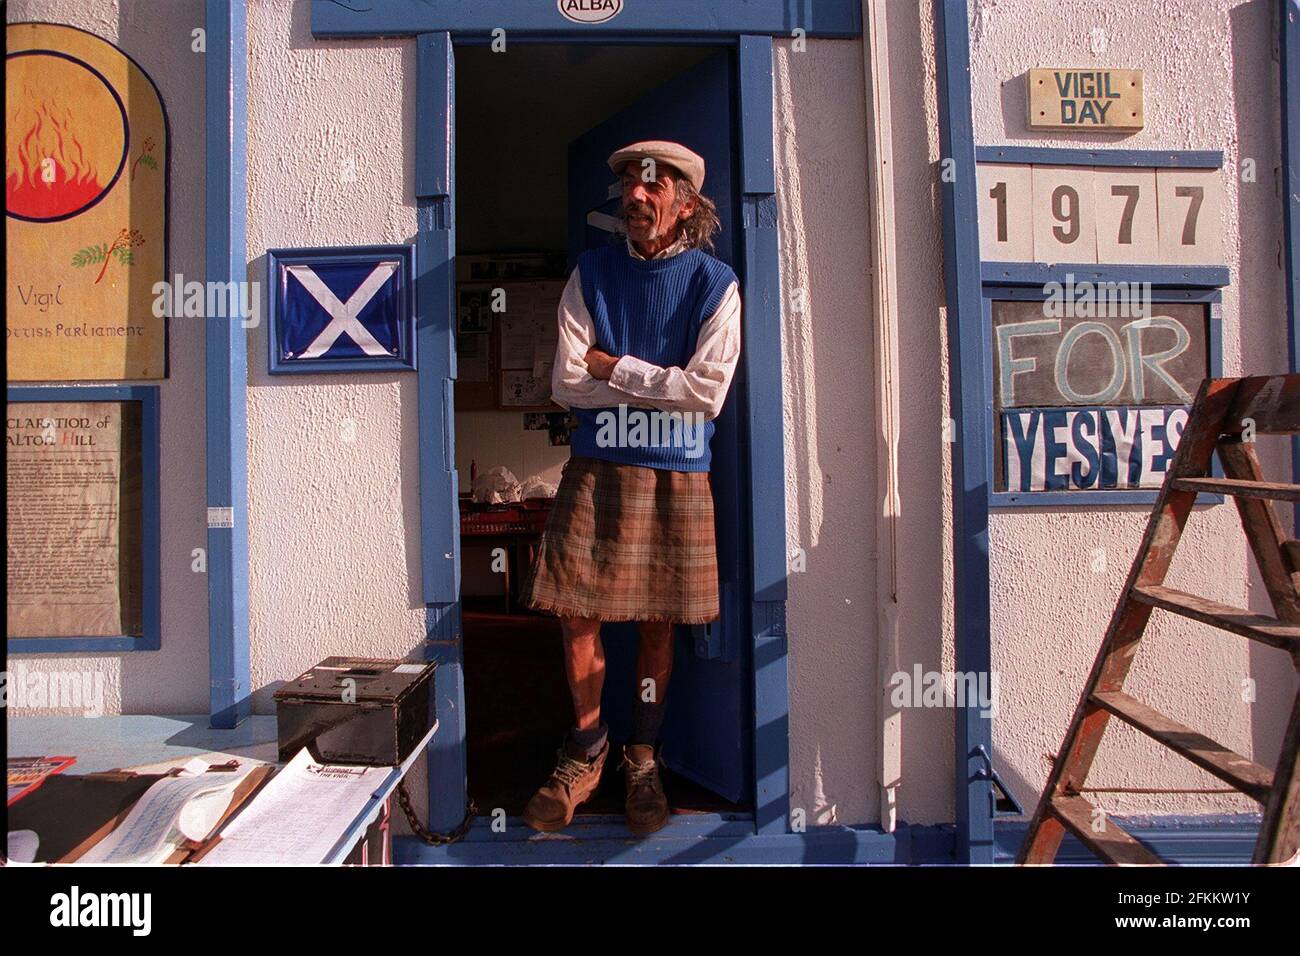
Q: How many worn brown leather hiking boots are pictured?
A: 2